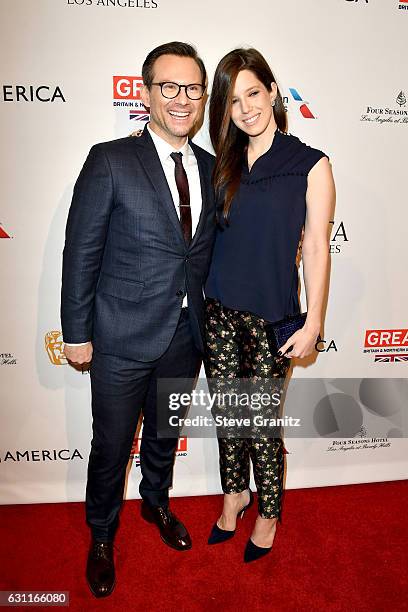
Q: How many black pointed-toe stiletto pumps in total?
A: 2